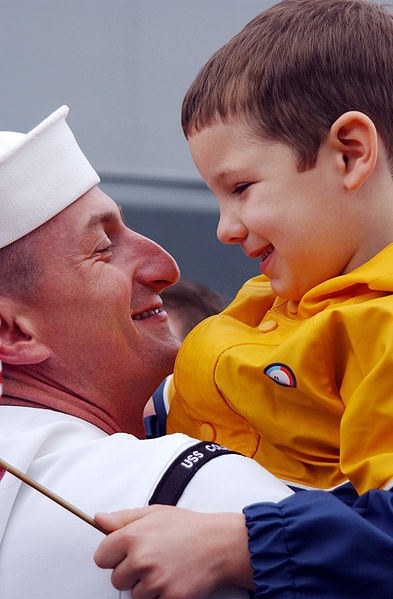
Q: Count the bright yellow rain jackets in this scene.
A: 1